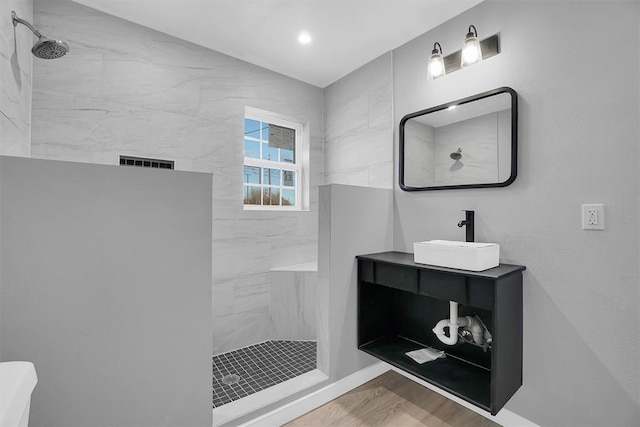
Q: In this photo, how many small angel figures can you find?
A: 0